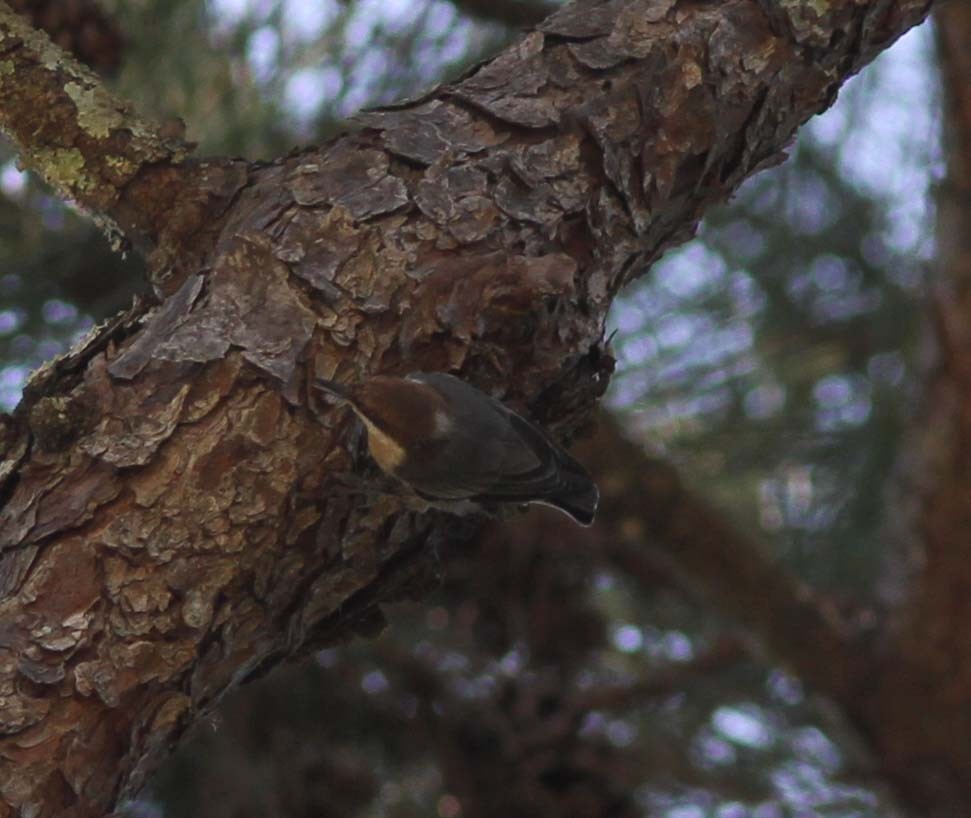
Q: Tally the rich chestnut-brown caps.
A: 1